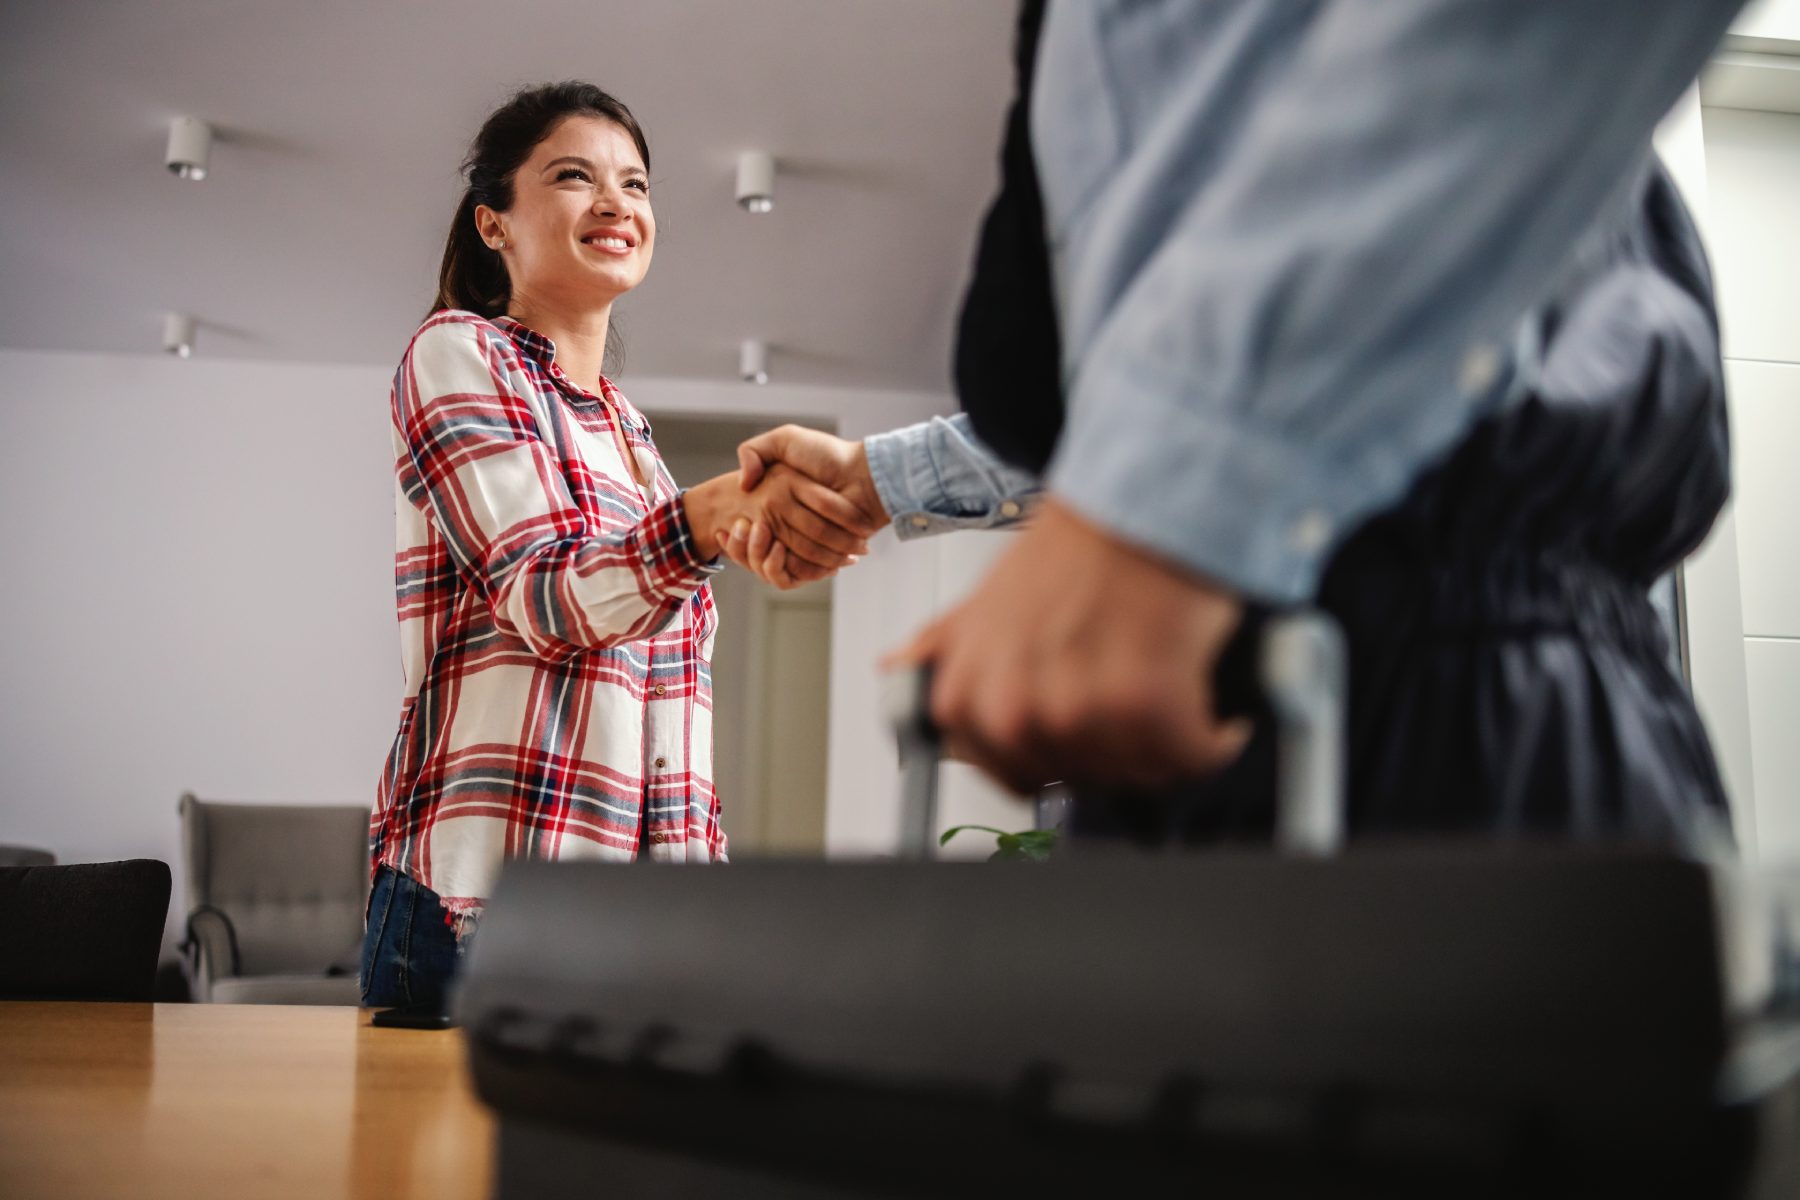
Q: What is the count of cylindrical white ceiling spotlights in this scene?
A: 4